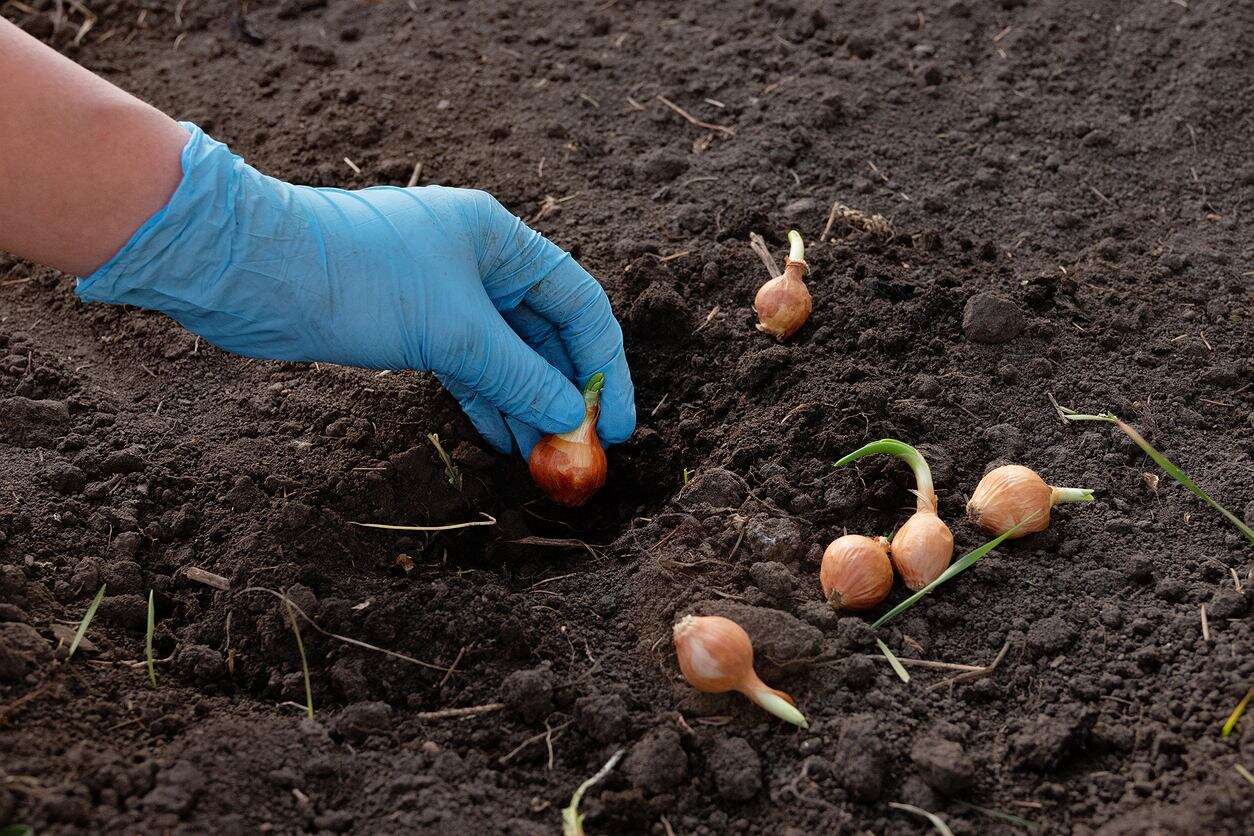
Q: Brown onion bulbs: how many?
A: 6